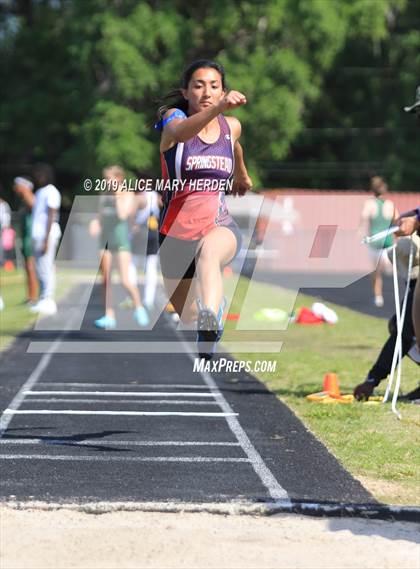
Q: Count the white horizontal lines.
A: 6